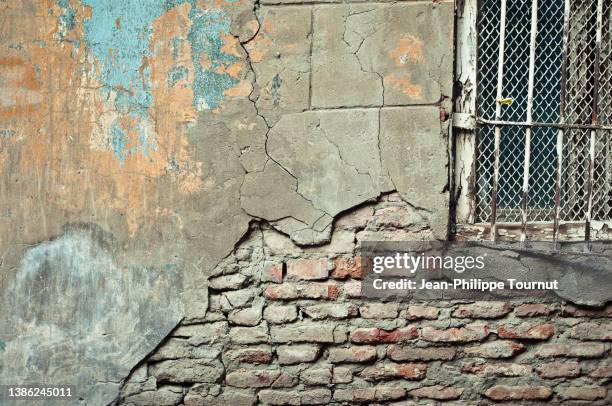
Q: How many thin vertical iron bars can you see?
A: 4